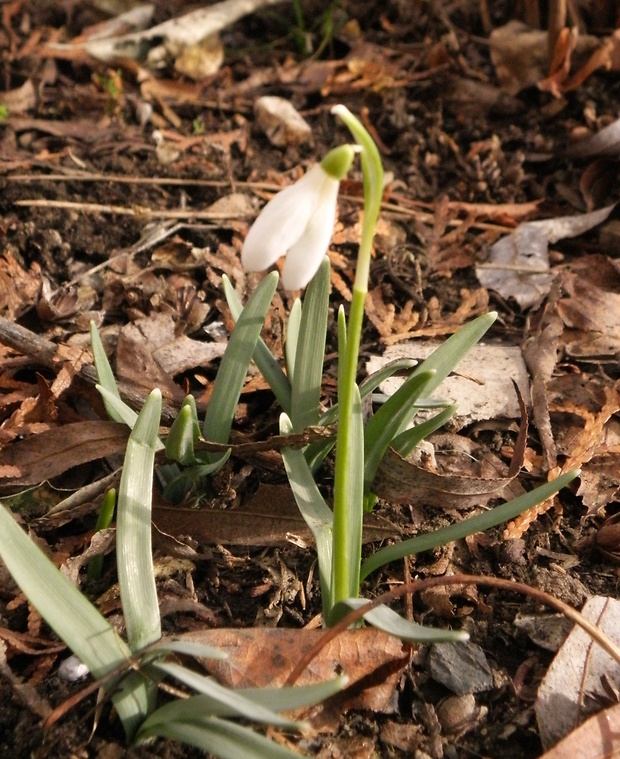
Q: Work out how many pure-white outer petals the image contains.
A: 2